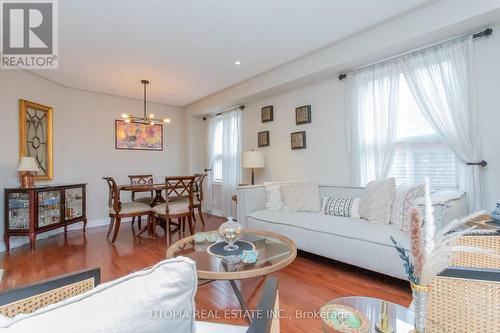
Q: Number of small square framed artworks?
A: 4